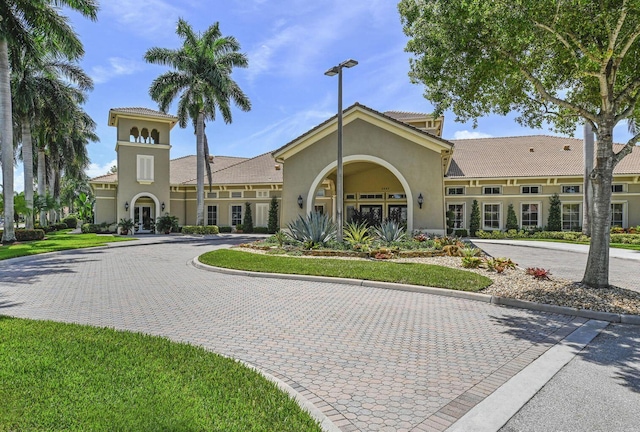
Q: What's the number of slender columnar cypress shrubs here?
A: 5